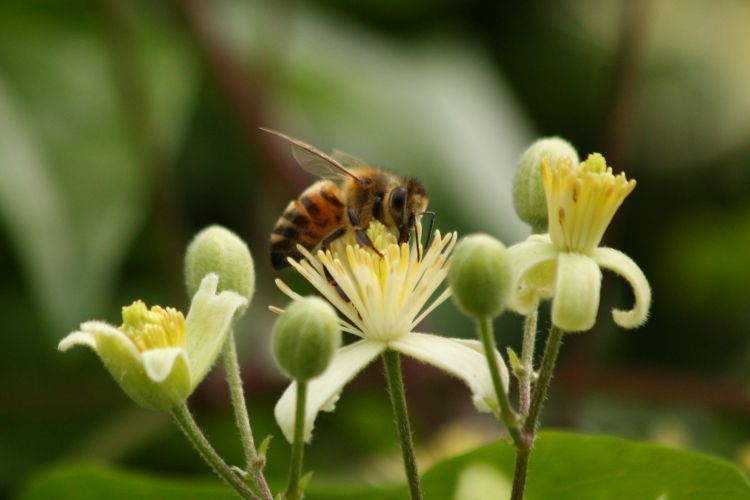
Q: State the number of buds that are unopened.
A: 4